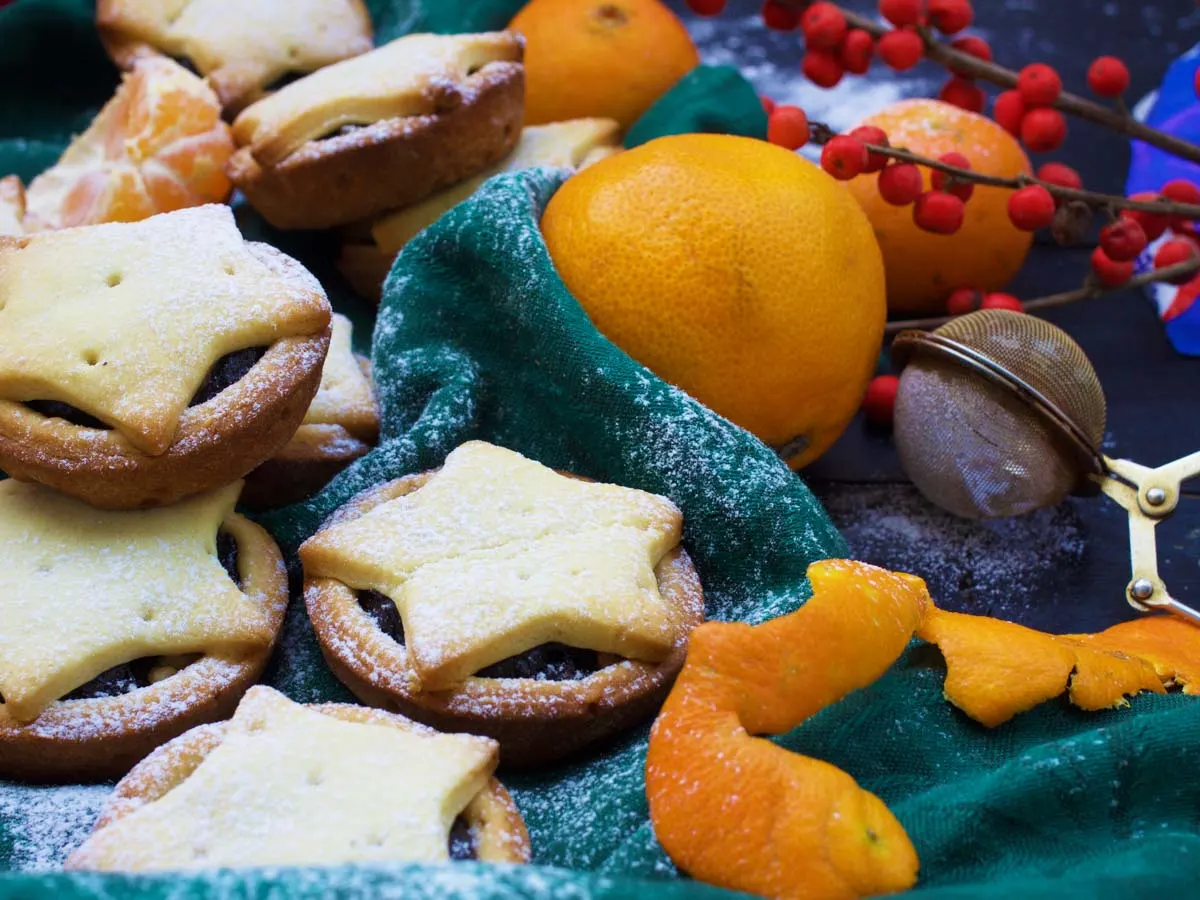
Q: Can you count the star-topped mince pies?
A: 8